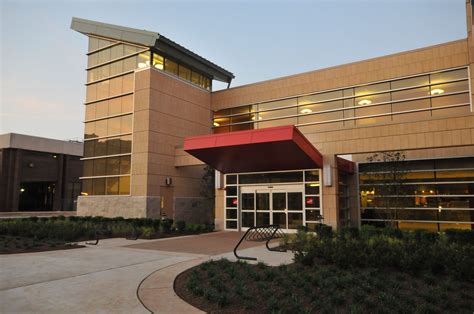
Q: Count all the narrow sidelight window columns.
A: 2